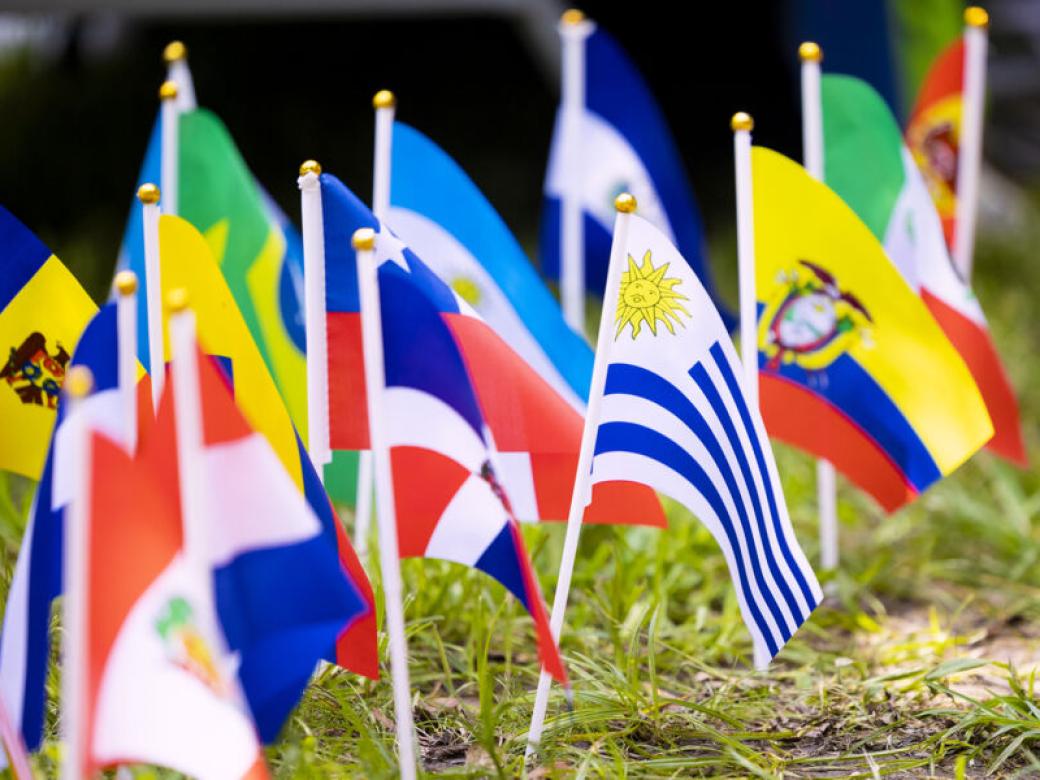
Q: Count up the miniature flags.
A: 15